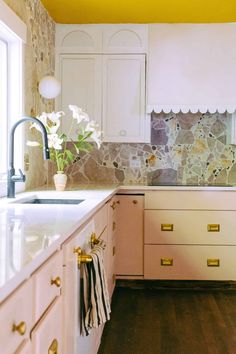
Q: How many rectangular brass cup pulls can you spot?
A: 4